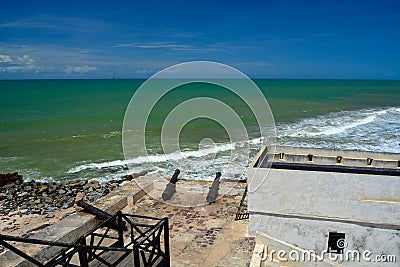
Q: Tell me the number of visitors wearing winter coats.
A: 0